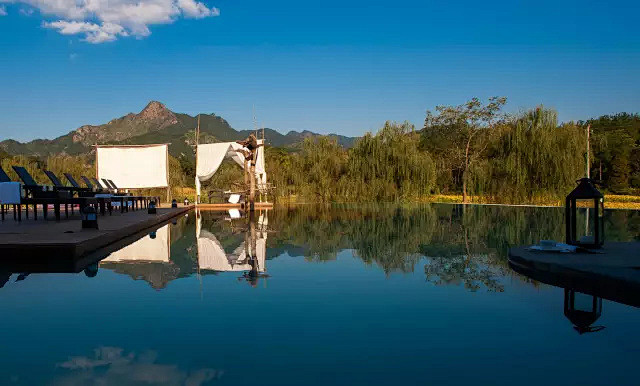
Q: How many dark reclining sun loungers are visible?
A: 8